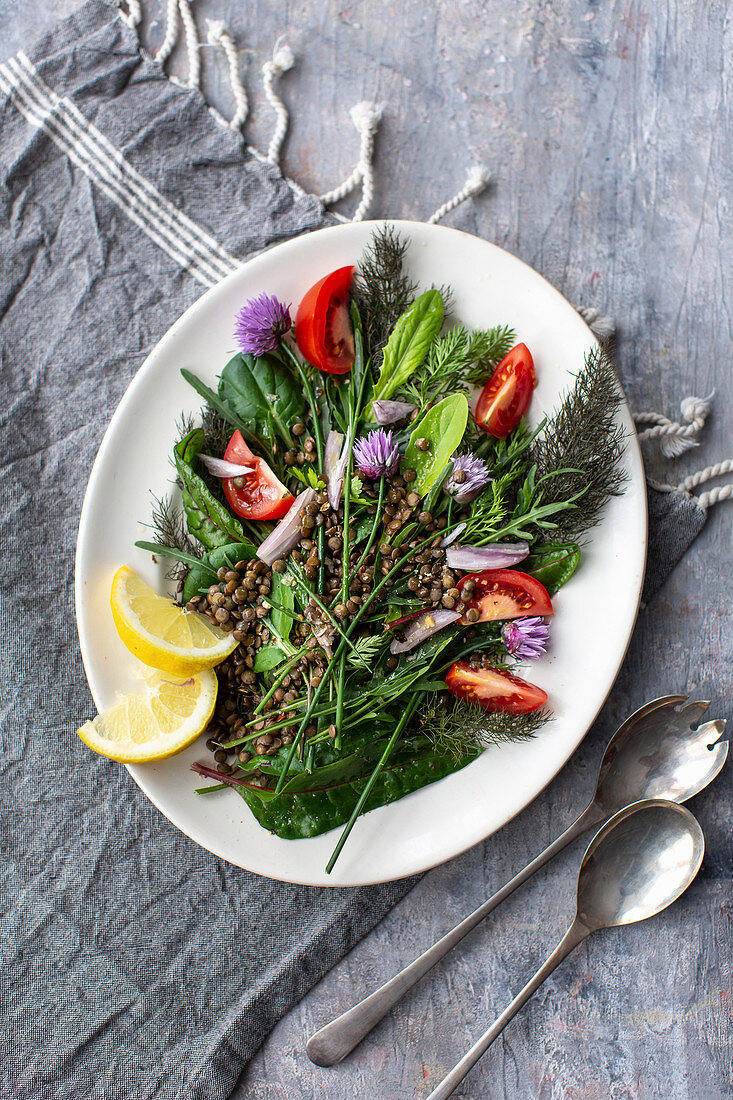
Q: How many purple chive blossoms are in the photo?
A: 4